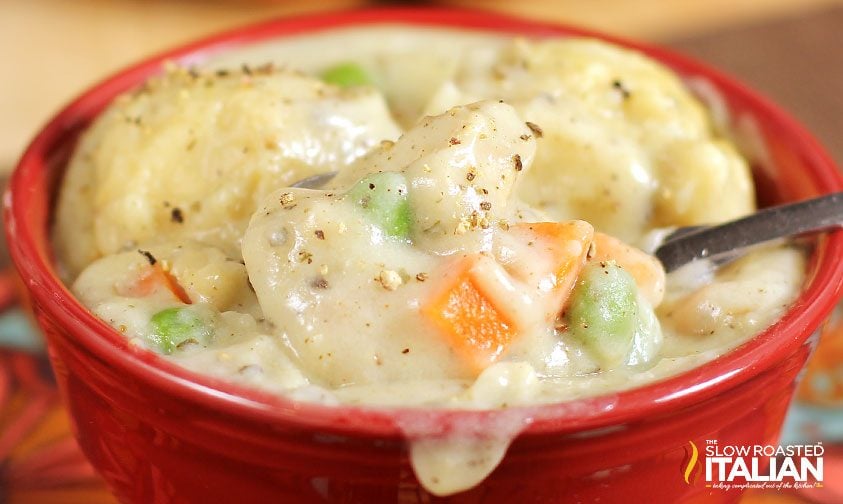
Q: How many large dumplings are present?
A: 2